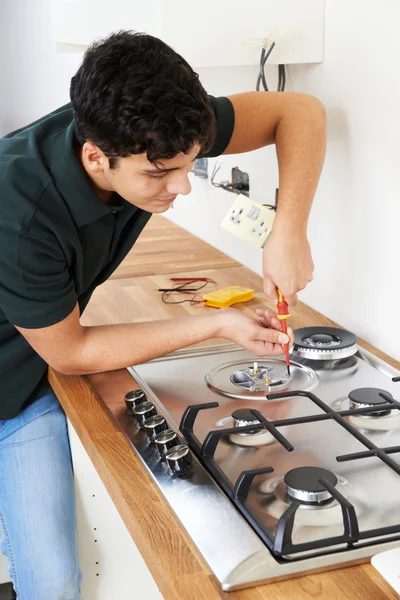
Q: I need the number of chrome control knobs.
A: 5